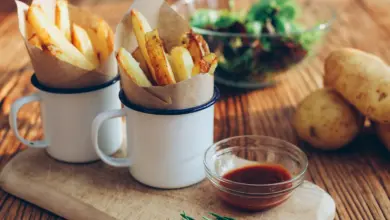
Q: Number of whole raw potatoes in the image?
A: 3